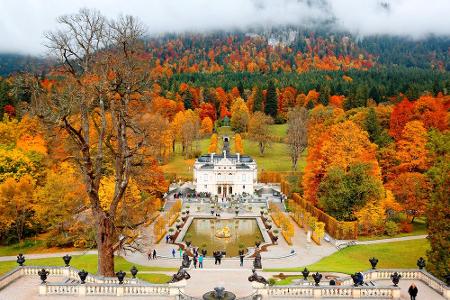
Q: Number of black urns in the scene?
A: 12